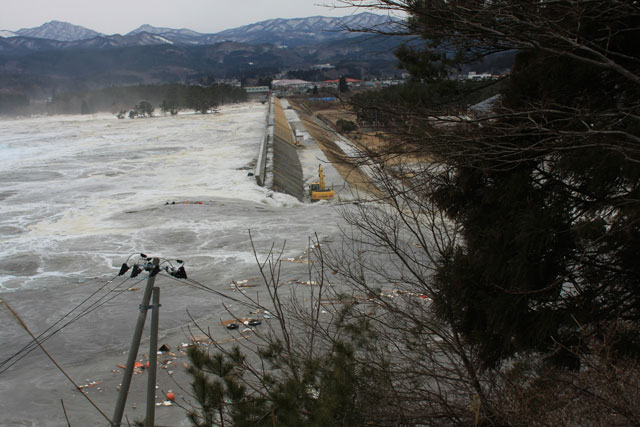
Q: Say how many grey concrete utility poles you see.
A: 2